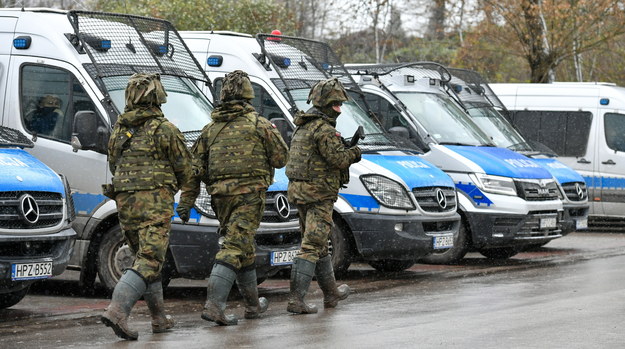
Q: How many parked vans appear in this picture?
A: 6